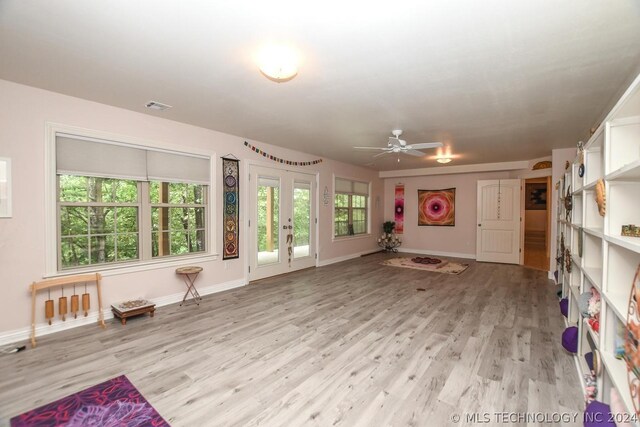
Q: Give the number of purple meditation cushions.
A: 3